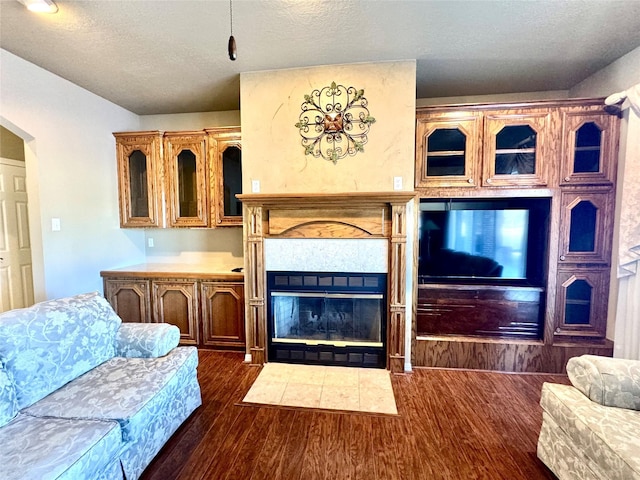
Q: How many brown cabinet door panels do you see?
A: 11